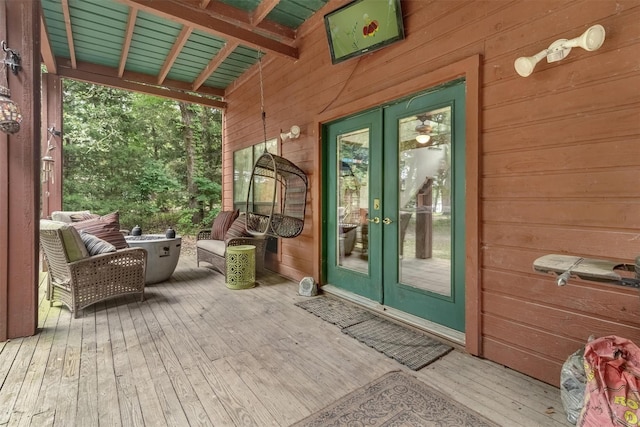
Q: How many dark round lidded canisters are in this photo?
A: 2